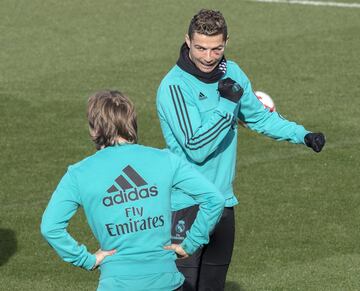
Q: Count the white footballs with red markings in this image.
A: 1